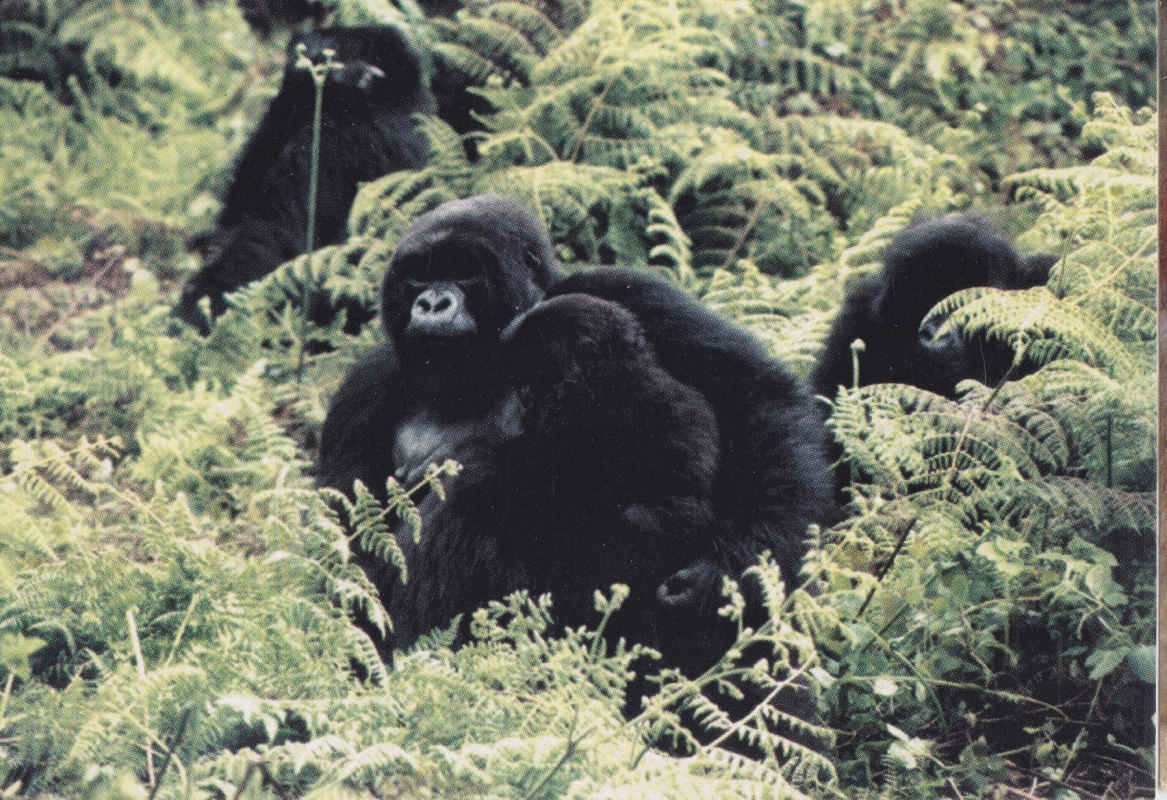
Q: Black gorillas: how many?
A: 4